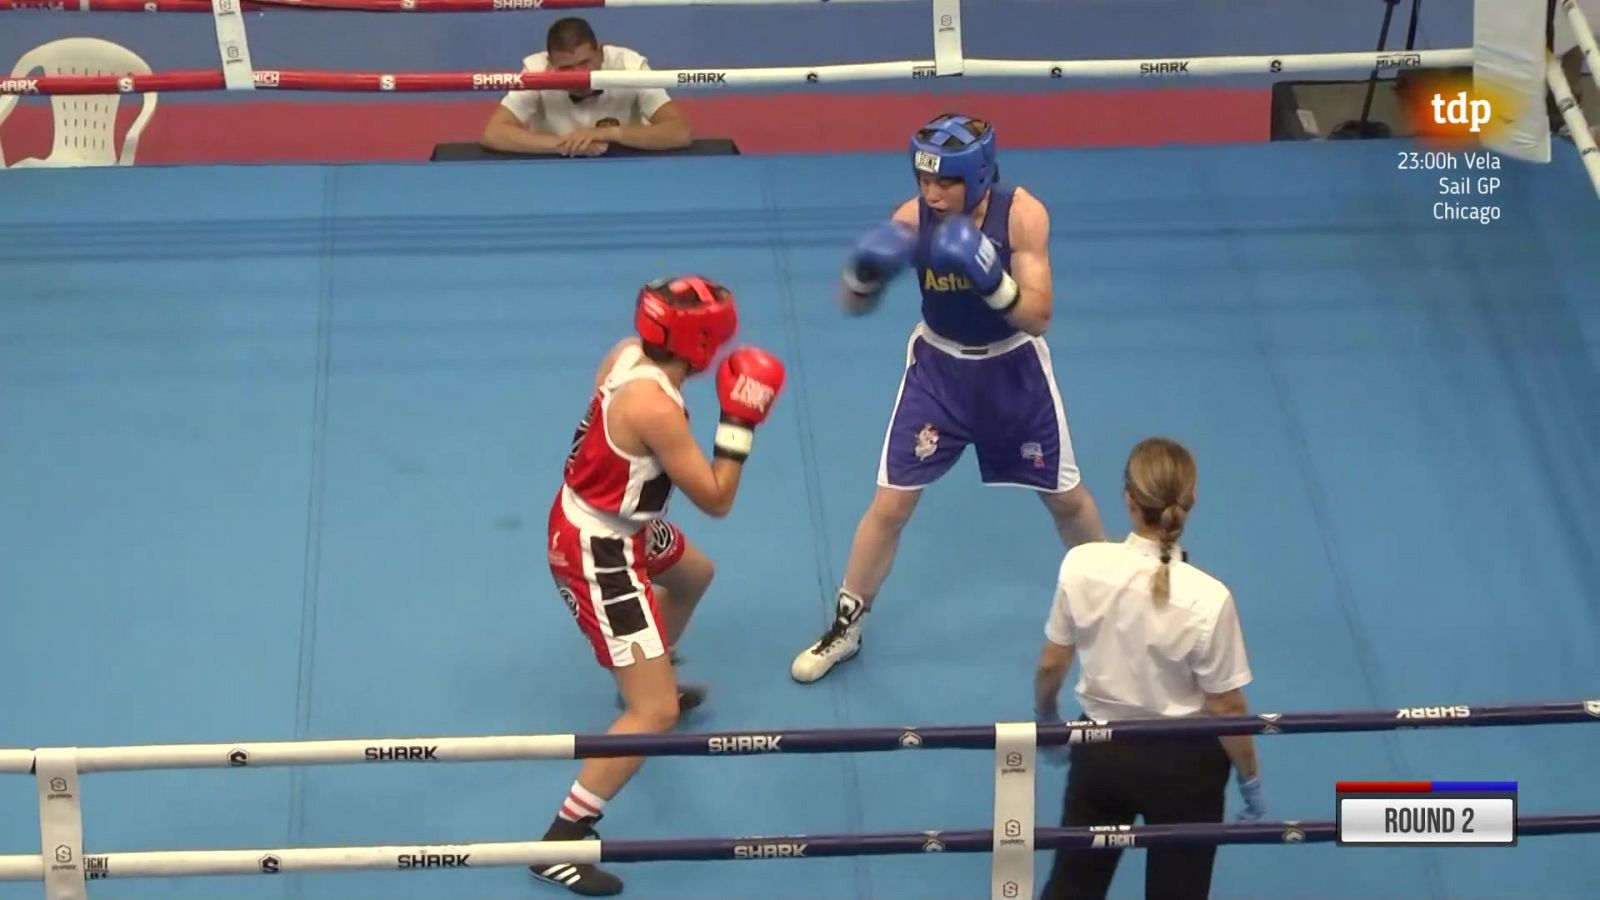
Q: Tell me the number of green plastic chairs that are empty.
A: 0